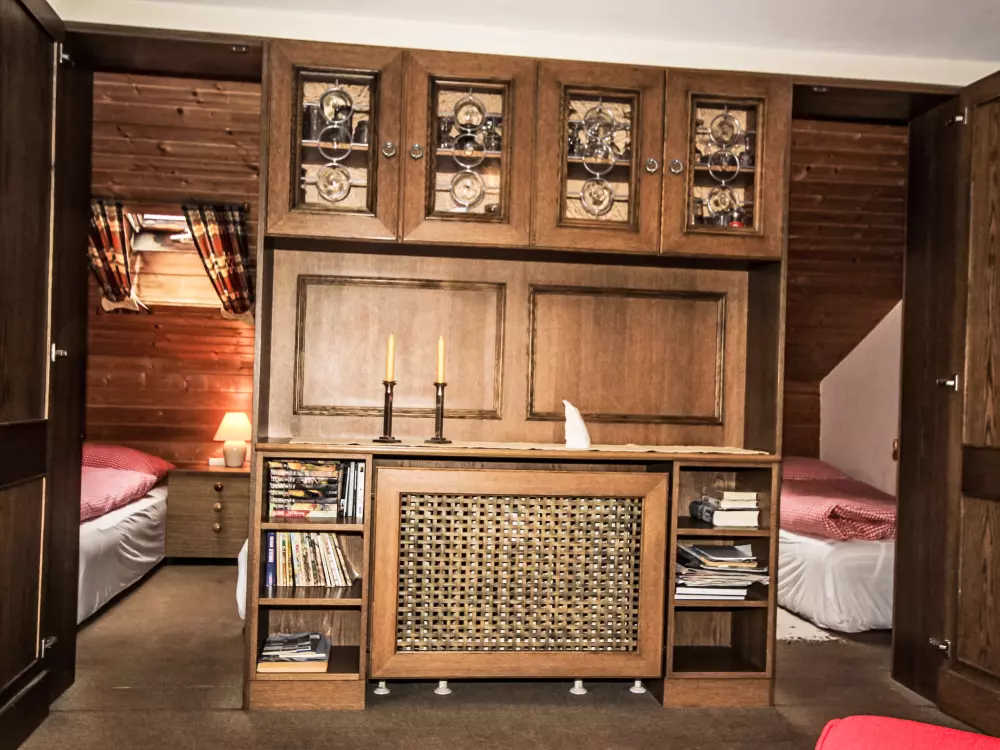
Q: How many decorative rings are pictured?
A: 12